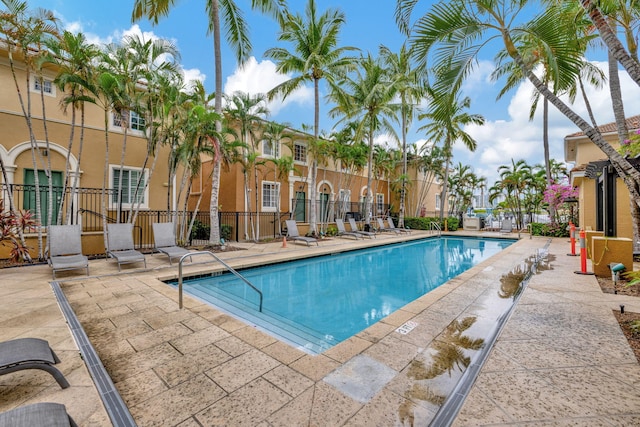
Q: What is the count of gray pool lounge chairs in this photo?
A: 11